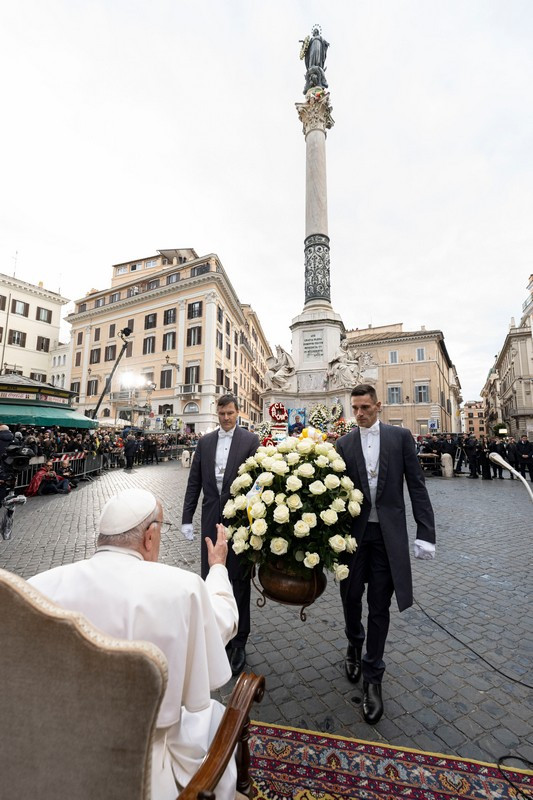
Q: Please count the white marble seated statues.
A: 2